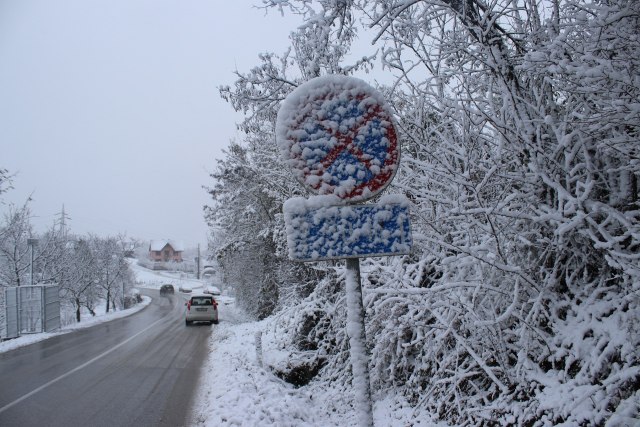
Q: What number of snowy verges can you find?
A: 2